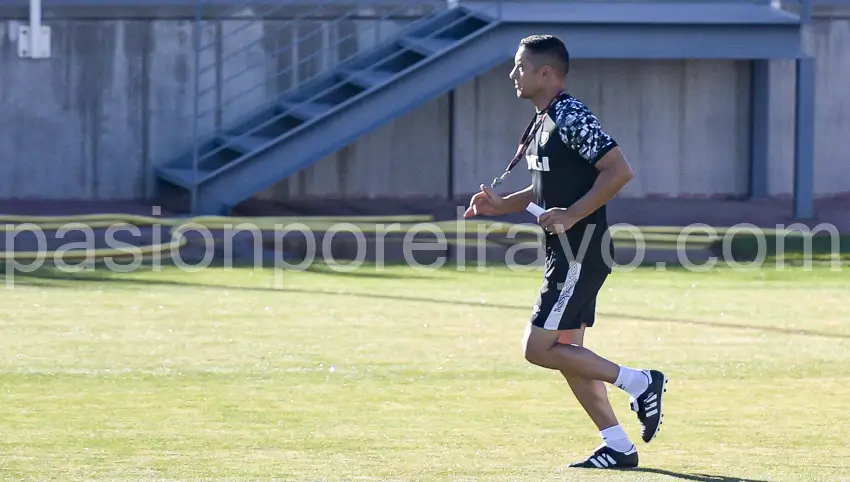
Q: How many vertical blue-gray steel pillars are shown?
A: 2